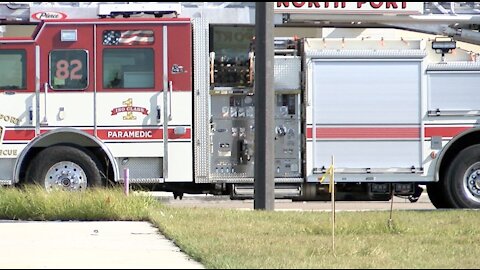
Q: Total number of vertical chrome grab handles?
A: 2